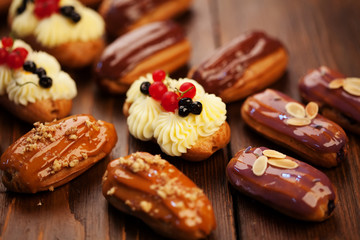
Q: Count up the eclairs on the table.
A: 11